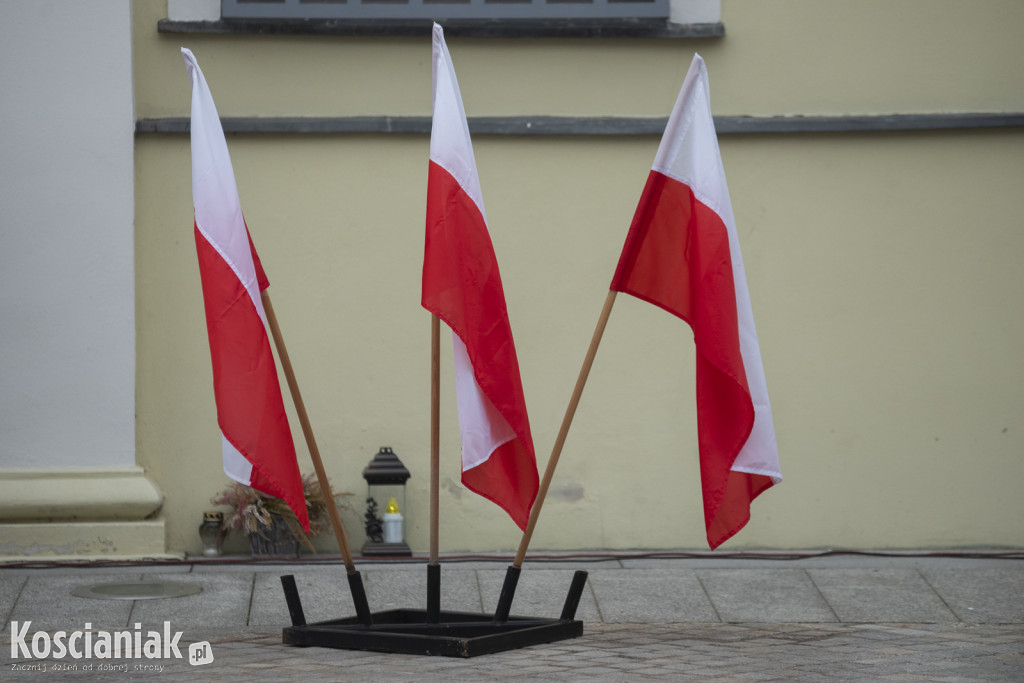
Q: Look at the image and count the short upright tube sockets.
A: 5